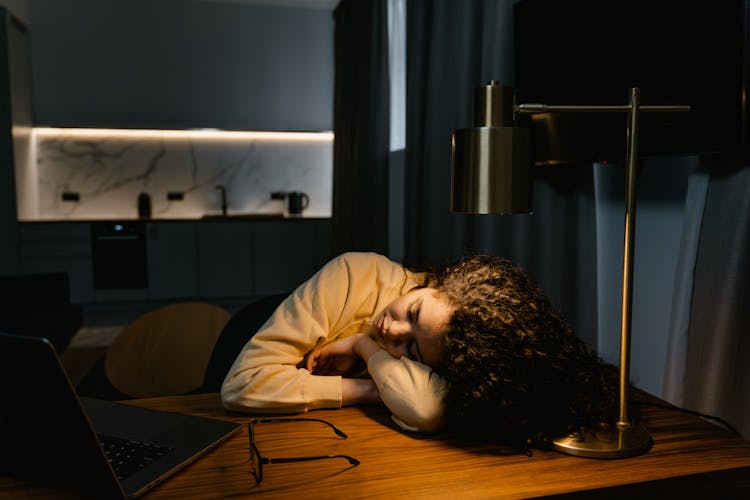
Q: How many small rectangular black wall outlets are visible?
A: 3